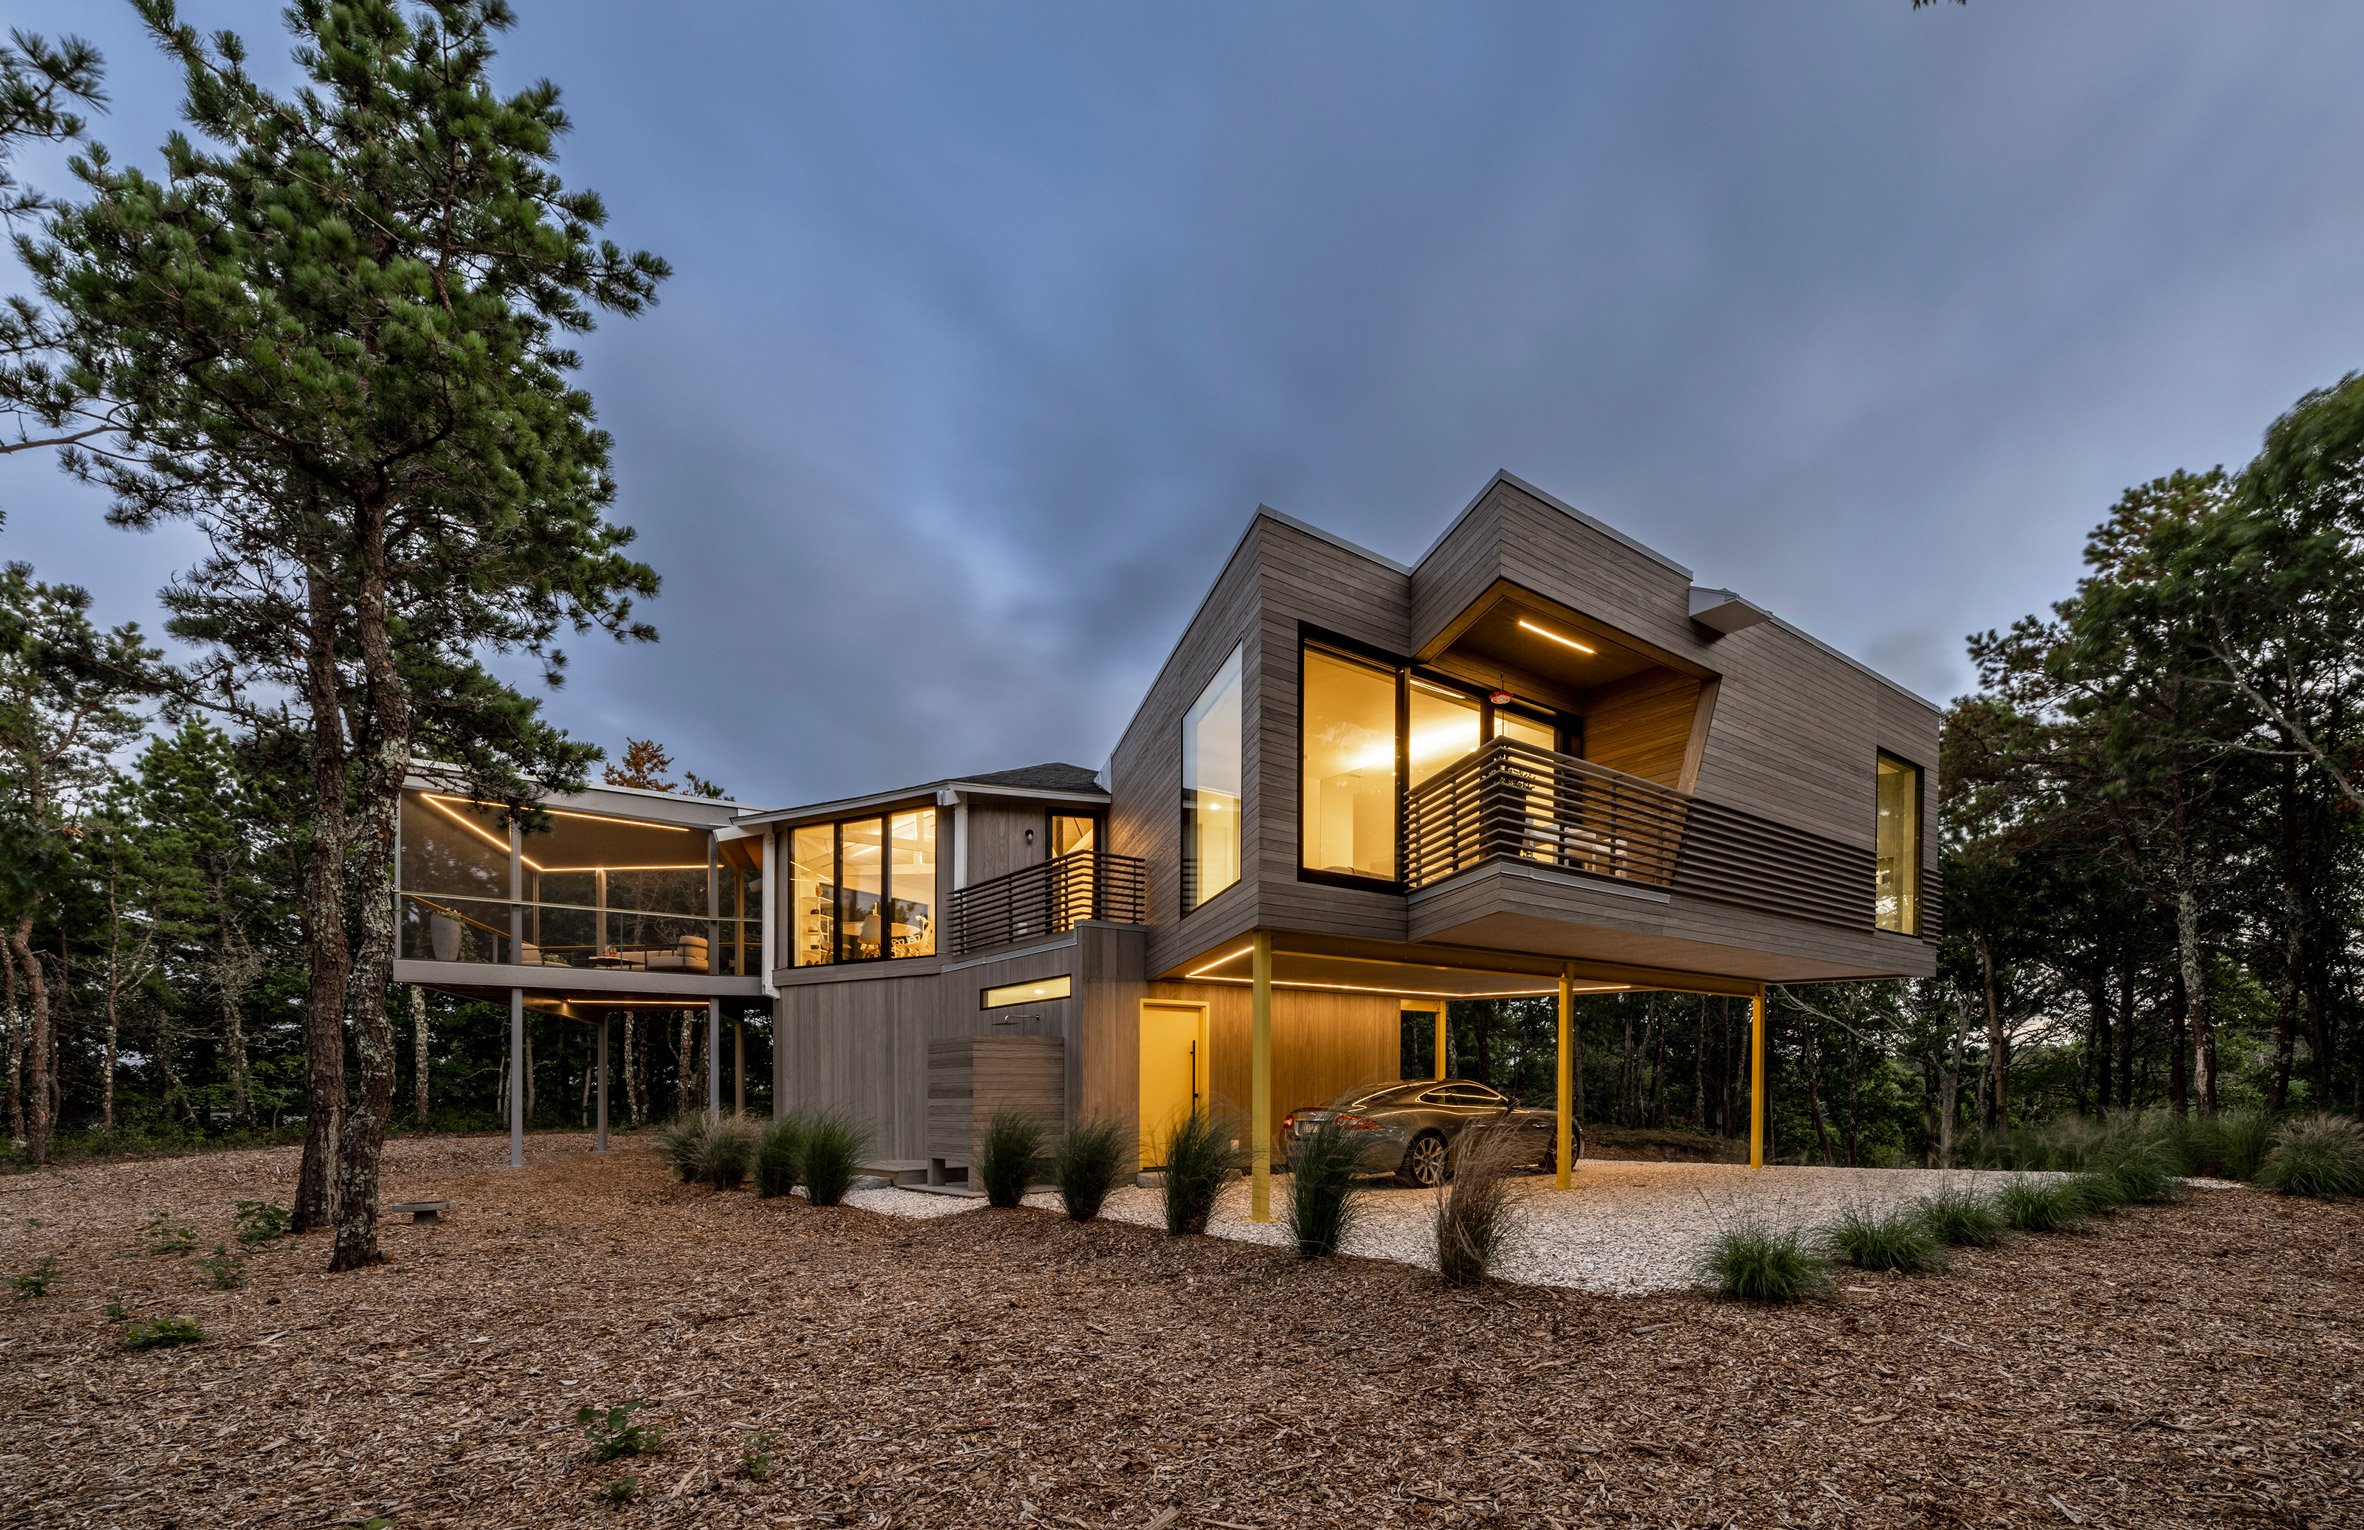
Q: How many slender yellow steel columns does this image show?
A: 4